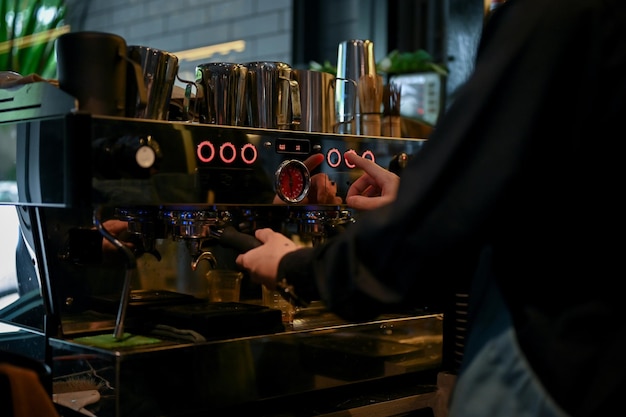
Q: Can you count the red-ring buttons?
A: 6